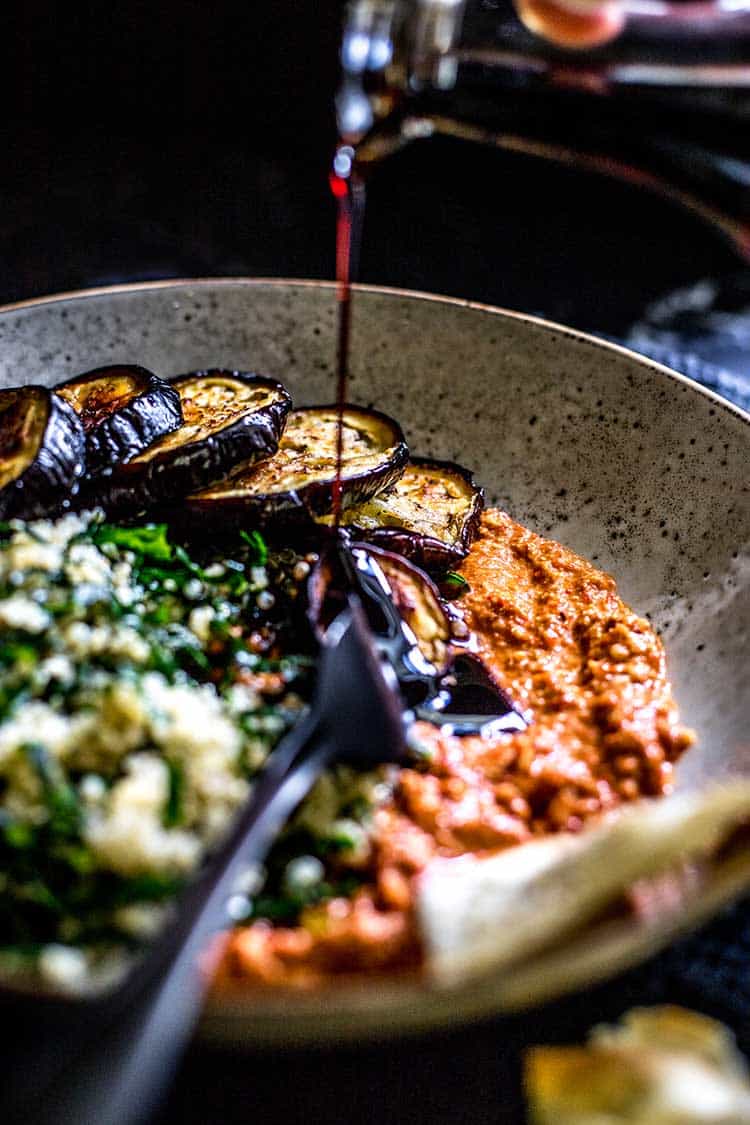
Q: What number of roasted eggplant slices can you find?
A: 6